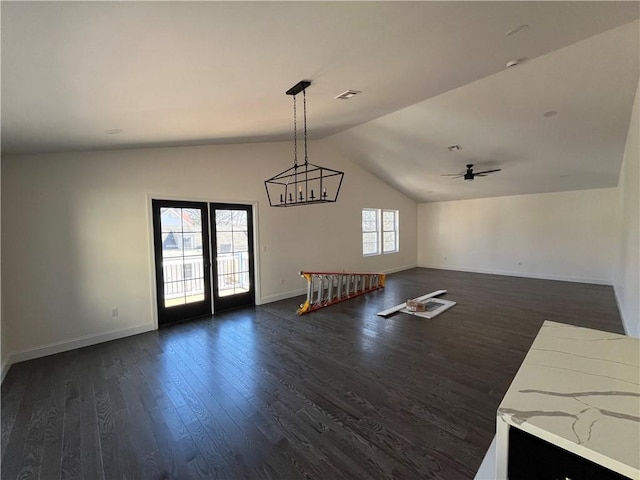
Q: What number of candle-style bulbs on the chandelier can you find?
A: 5